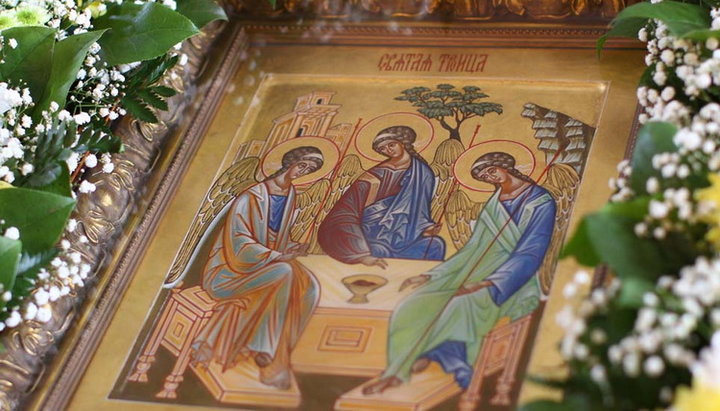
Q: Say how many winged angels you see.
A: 3